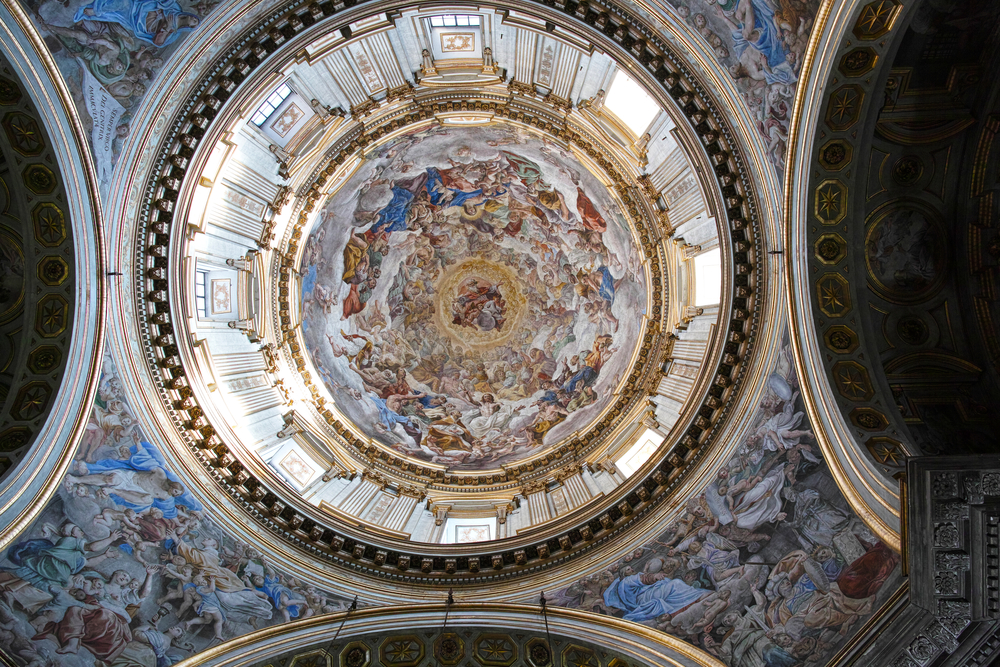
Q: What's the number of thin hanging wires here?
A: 3